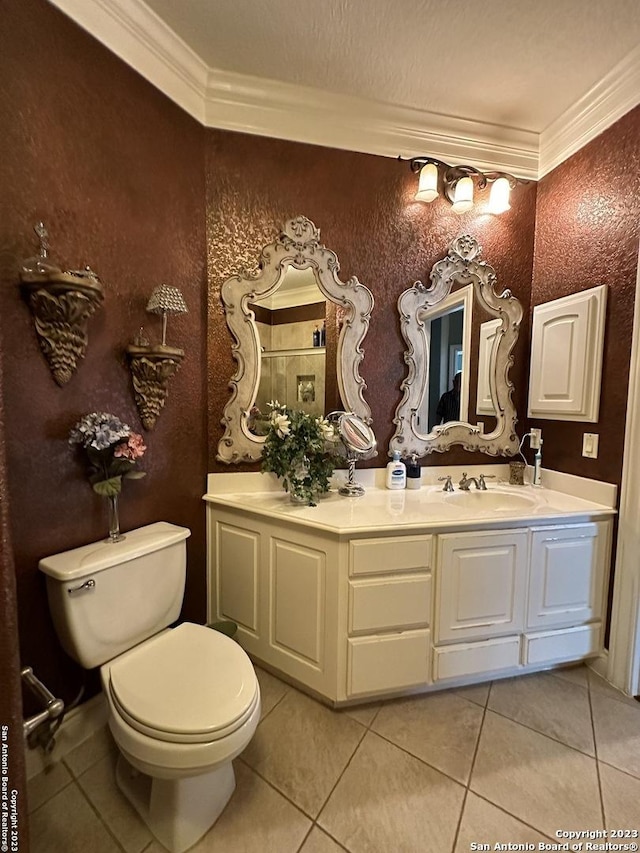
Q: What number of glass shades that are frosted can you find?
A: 3